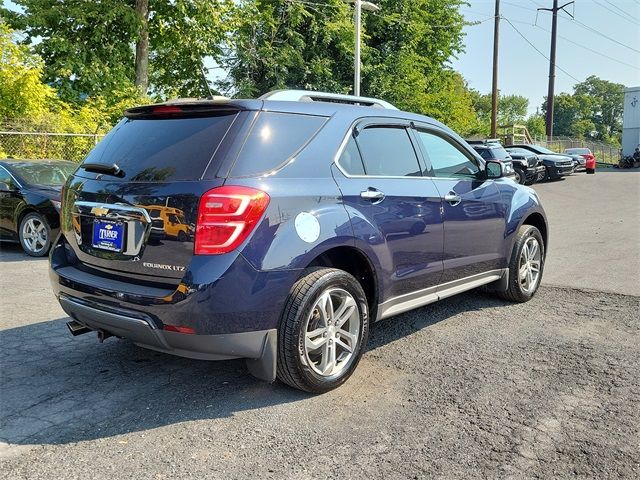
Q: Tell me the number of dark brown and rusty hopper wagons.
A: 0